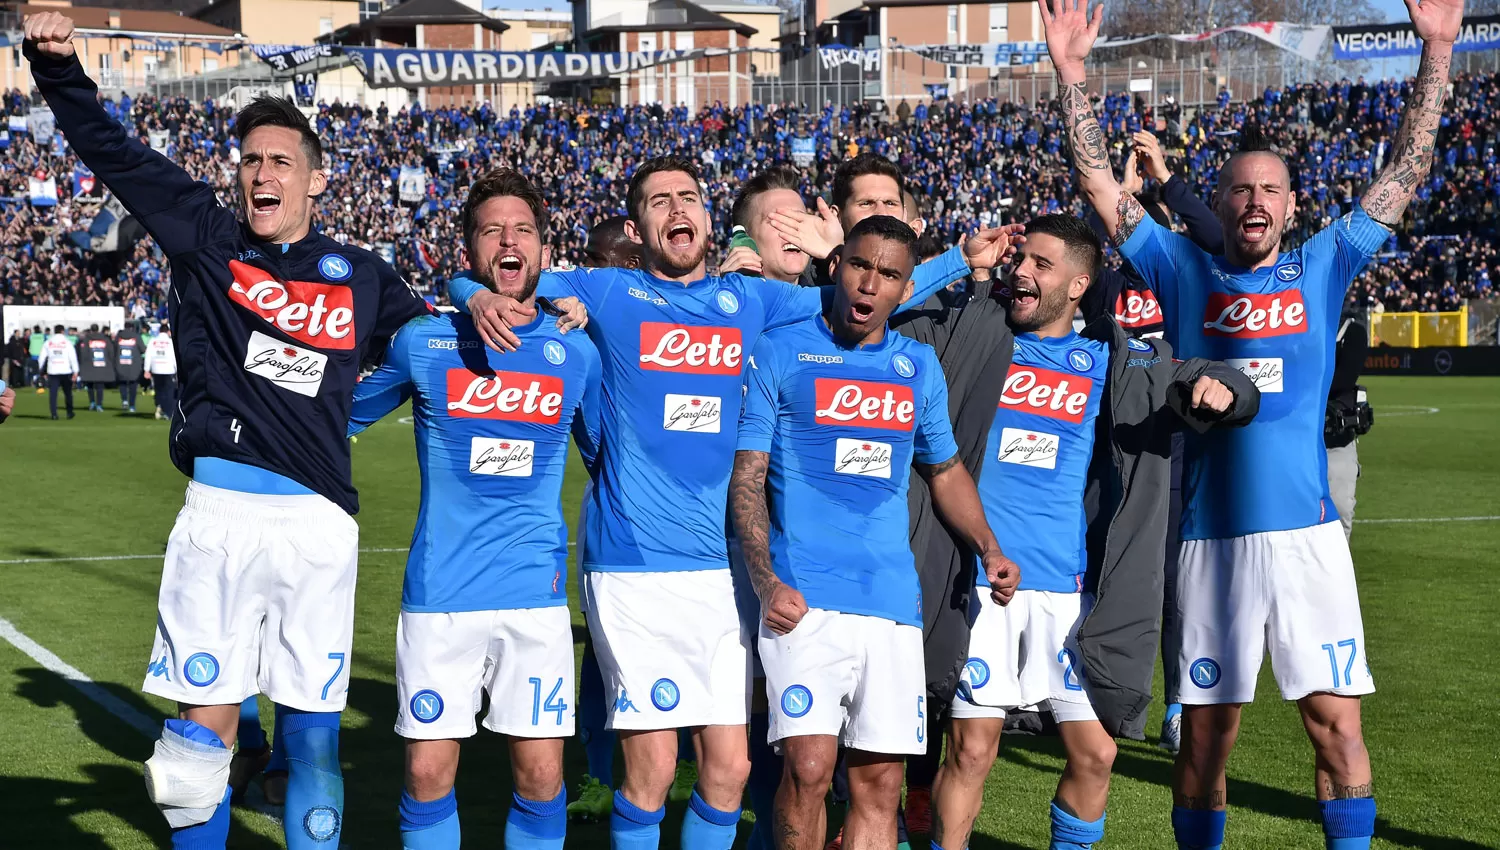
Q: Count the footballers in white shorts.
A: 6